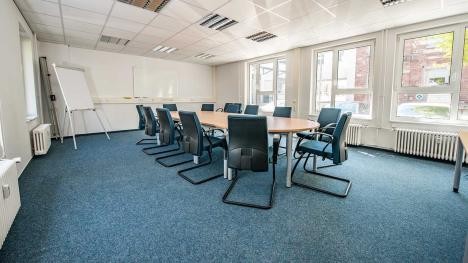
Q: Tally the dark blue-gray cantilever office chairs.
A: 12